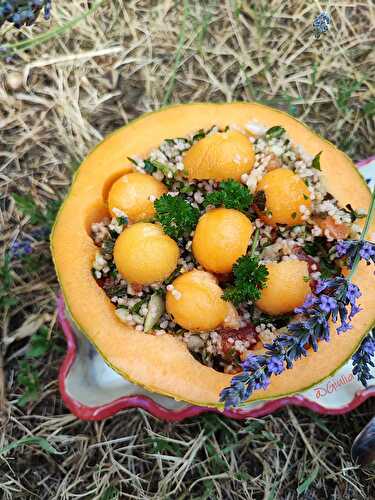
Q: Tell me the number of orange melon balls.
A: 7